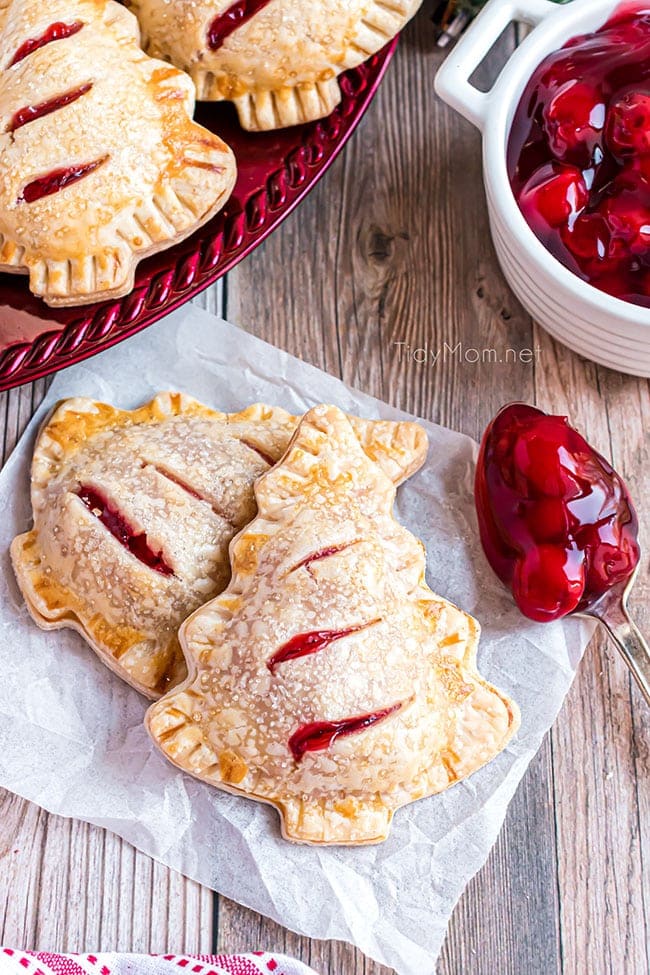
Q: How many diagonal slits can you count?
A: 10